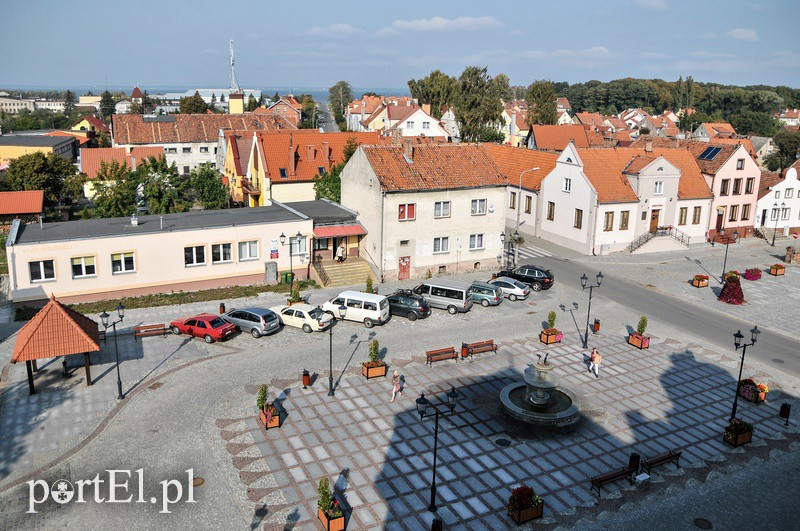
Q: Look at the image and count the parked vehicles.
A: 9